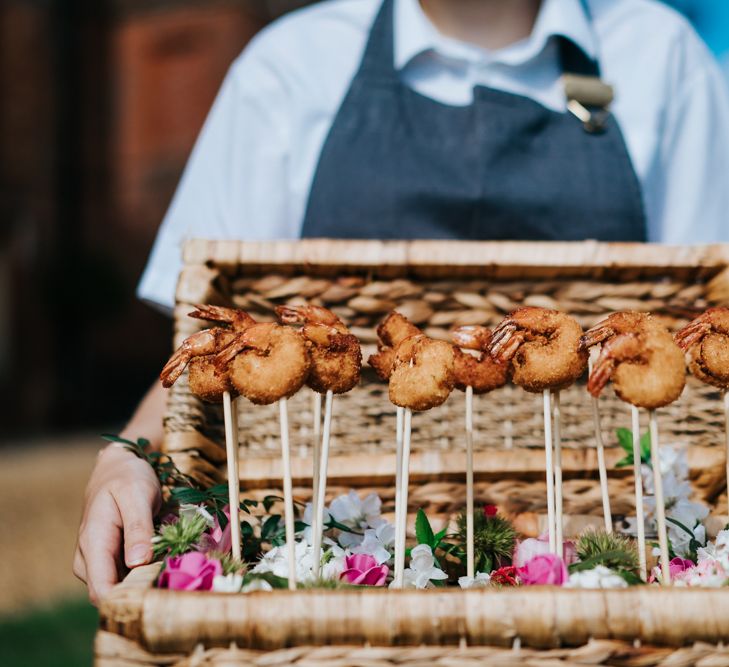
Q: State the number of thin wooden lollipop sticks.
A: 14